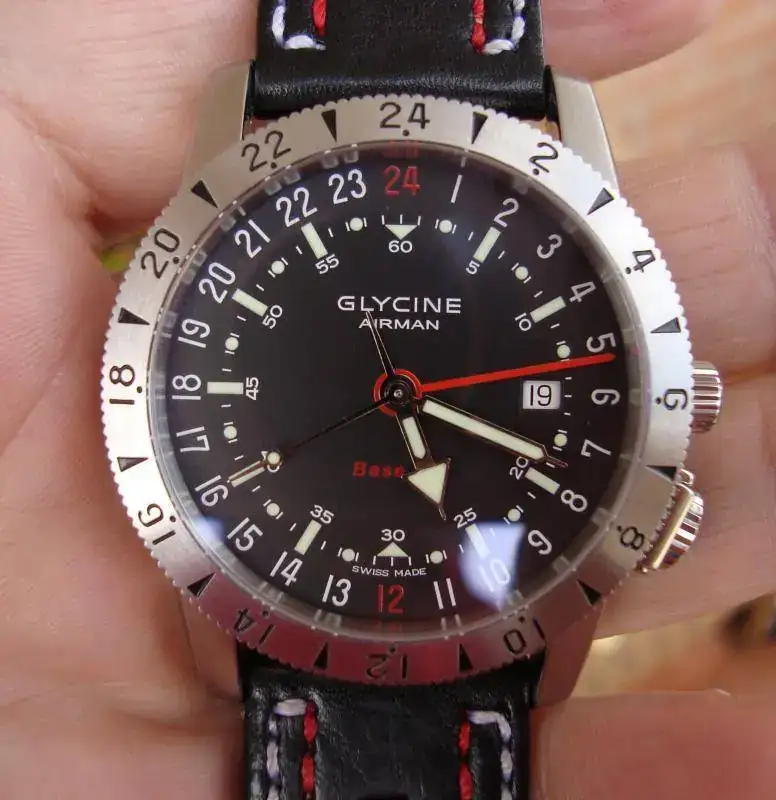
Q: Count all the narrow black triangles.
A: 12